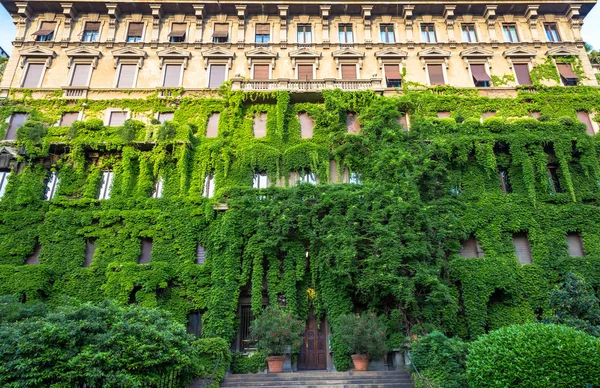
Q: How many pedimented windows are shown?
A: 13